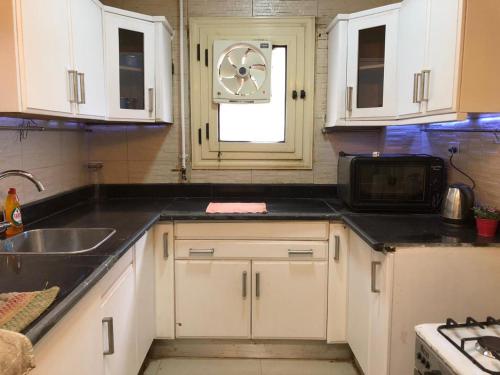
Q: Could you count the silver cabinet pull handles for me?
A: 14